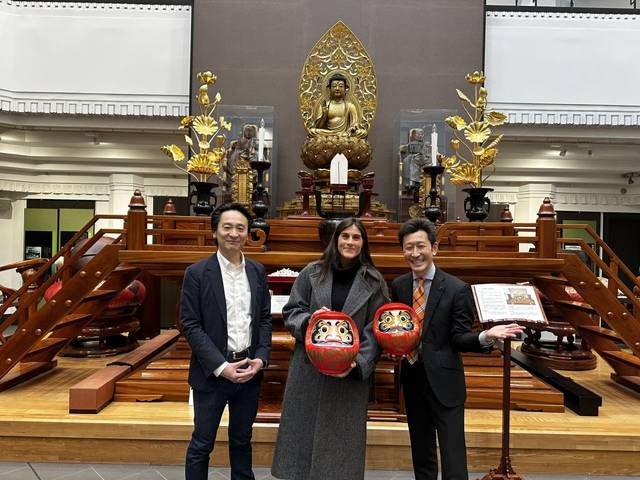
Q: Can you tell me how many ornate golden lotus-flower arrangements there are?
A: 2